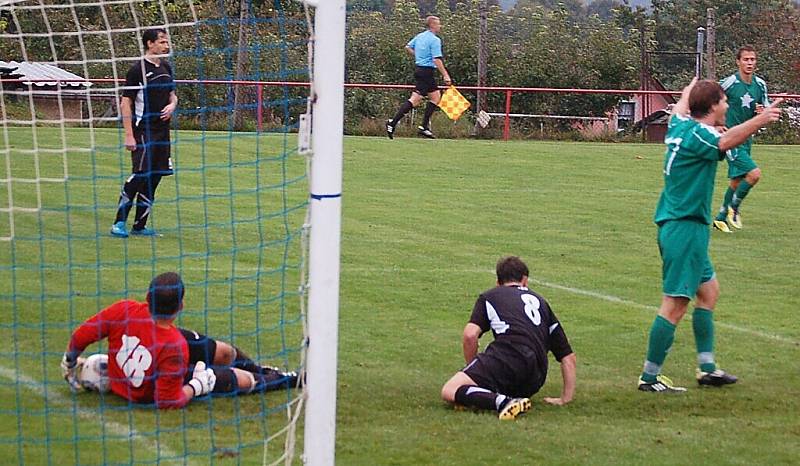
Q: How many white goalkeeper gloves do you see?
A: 2